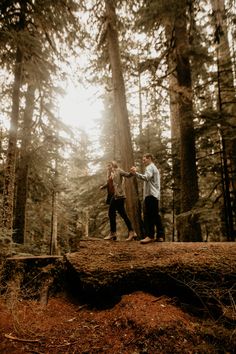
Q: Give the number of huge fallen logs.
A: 1